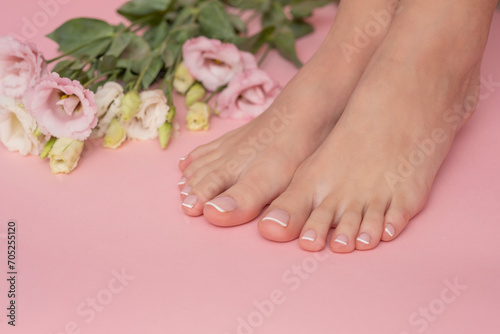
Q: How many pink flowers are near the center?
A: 2